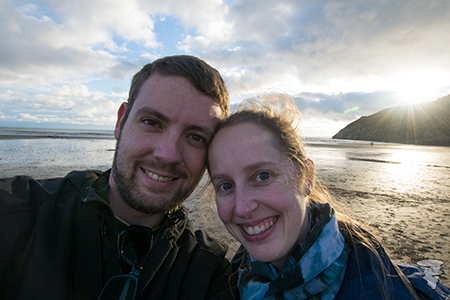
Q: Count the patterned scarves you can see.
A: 1